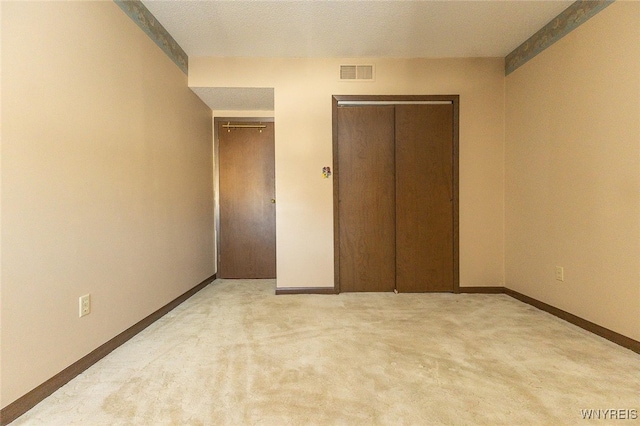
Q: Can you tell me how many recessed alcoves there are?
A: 1